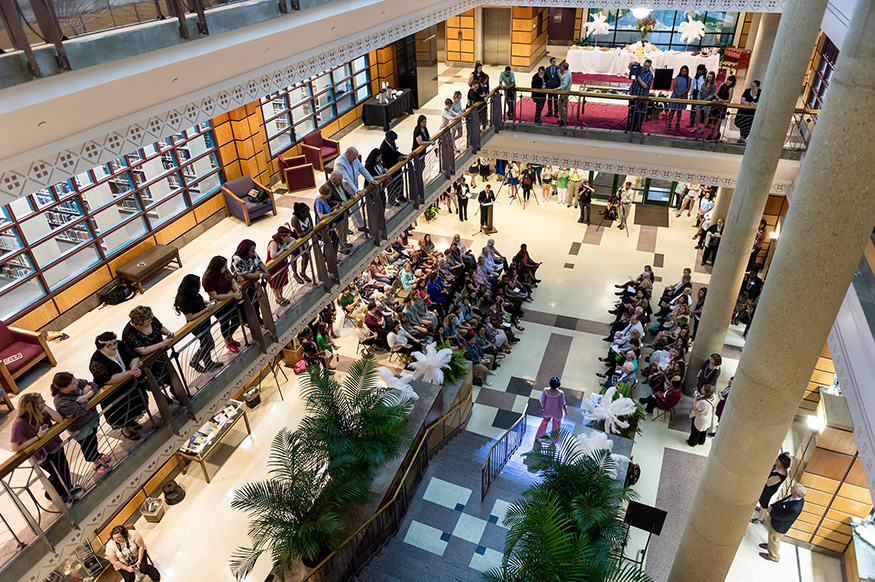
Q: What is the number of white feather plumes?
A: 6